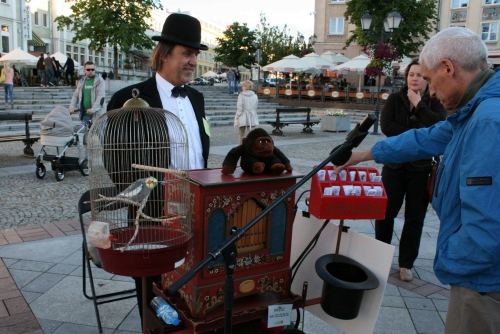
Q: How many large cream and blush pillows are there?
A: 0